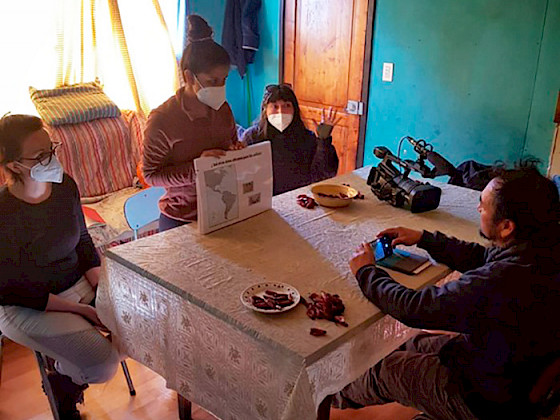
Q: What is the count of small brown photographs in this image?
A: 2